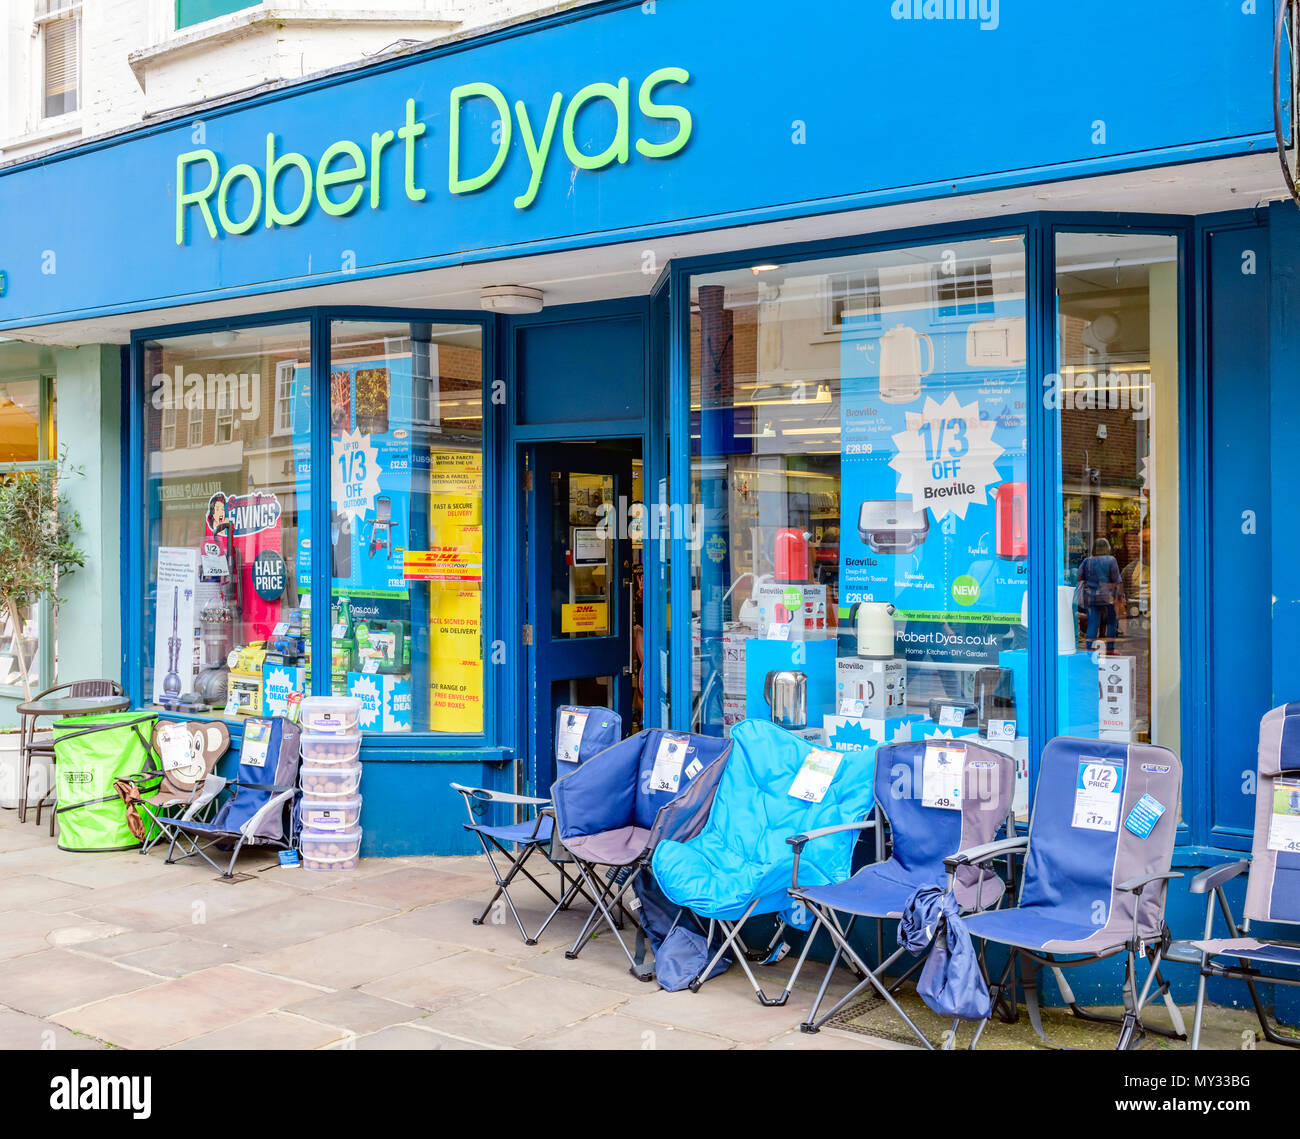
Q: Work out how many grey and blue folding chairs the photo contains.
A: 6